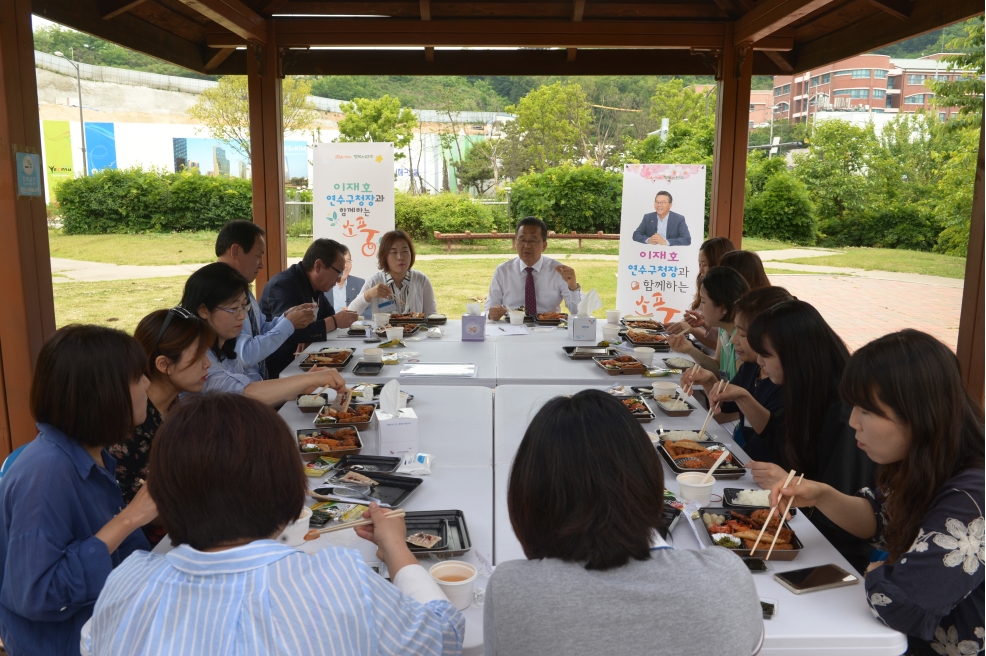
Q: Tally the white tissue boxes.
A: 2